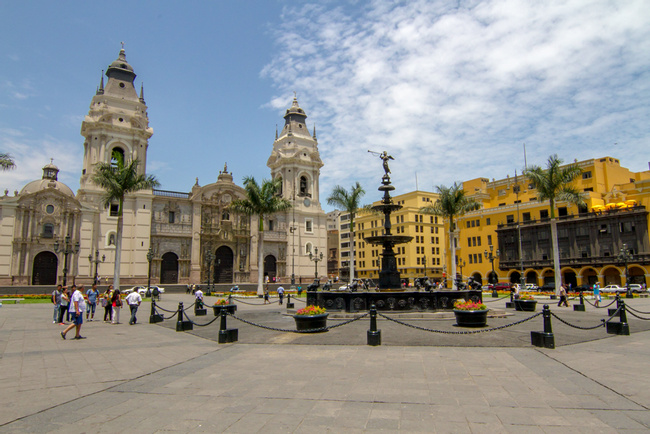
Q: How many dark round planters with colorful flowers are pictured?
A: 4